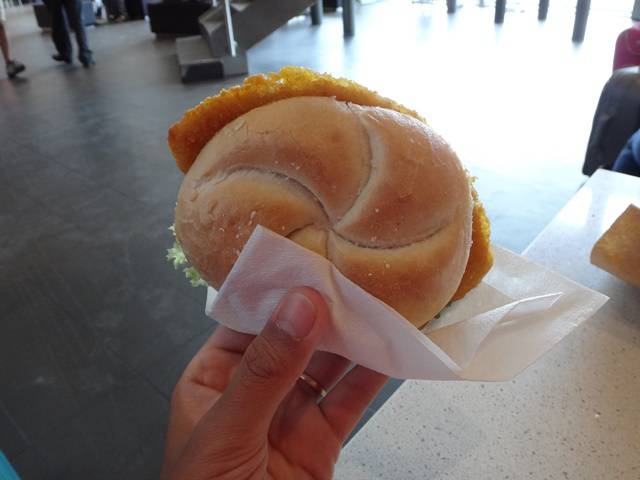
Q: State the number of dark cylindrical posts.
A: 6